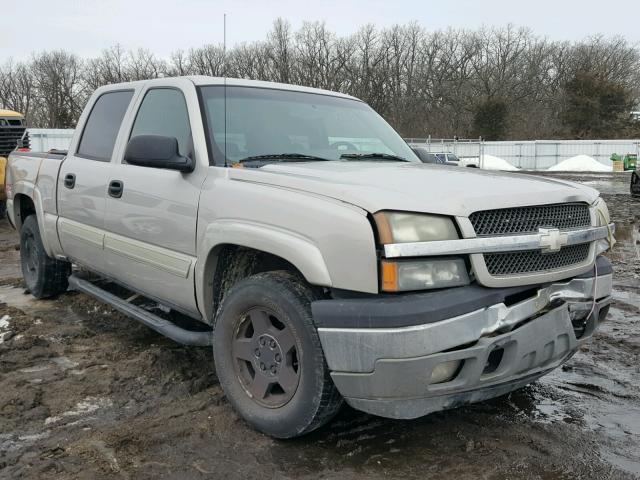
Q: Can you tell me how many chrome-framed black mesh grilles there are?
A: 2